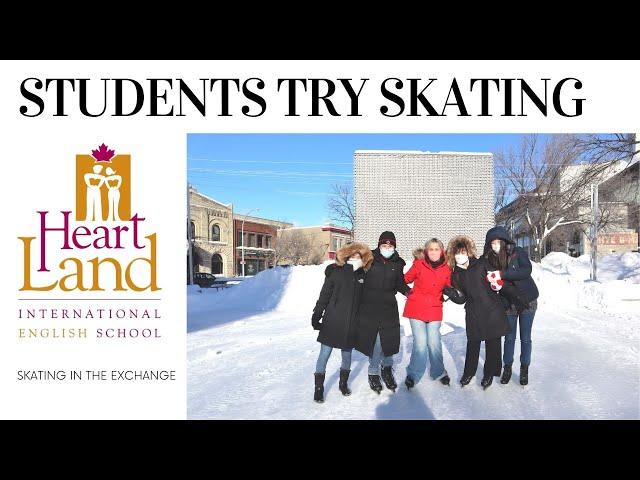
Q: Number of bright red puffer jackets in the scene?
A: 1